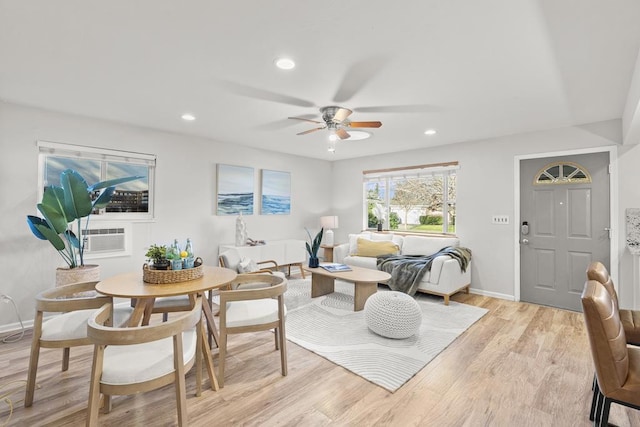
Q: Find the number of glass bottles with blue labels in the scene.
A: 2